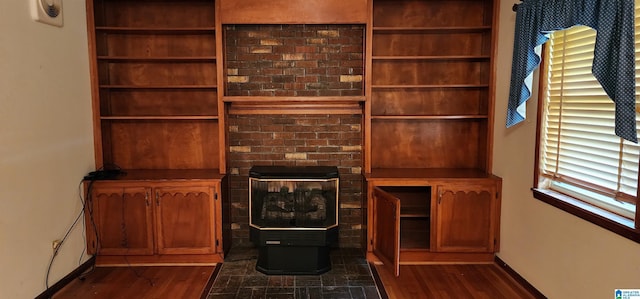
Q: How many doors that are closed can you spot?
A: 3